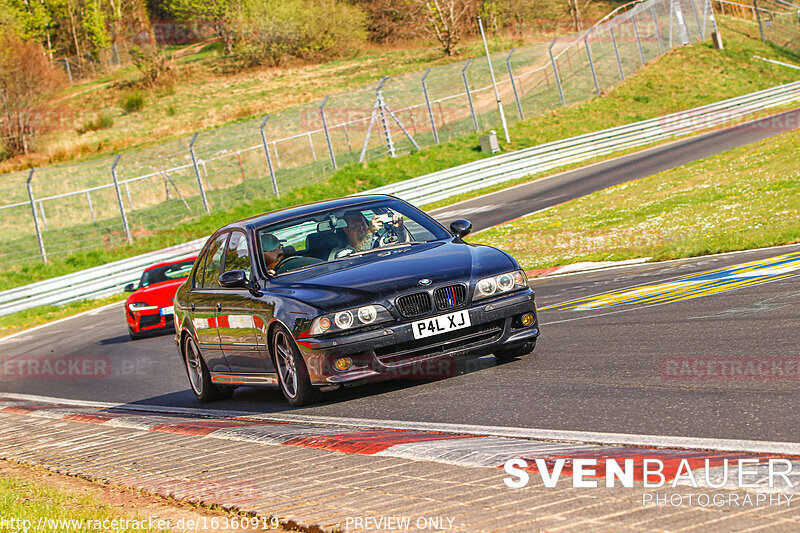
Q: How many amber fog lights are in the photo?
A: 2